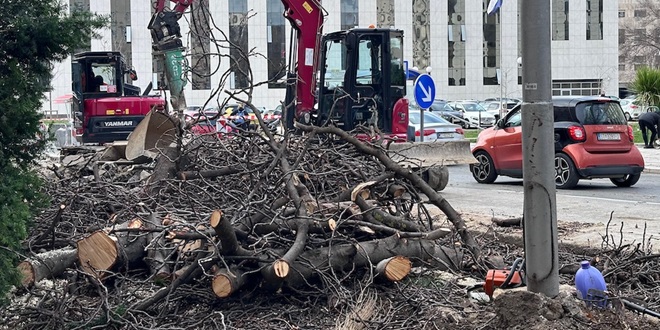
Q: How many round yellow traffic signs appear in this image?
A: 0